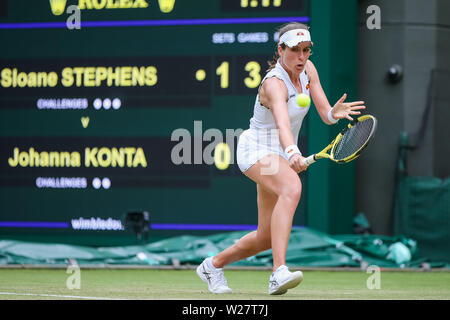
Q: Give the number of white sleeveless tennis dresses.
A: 1